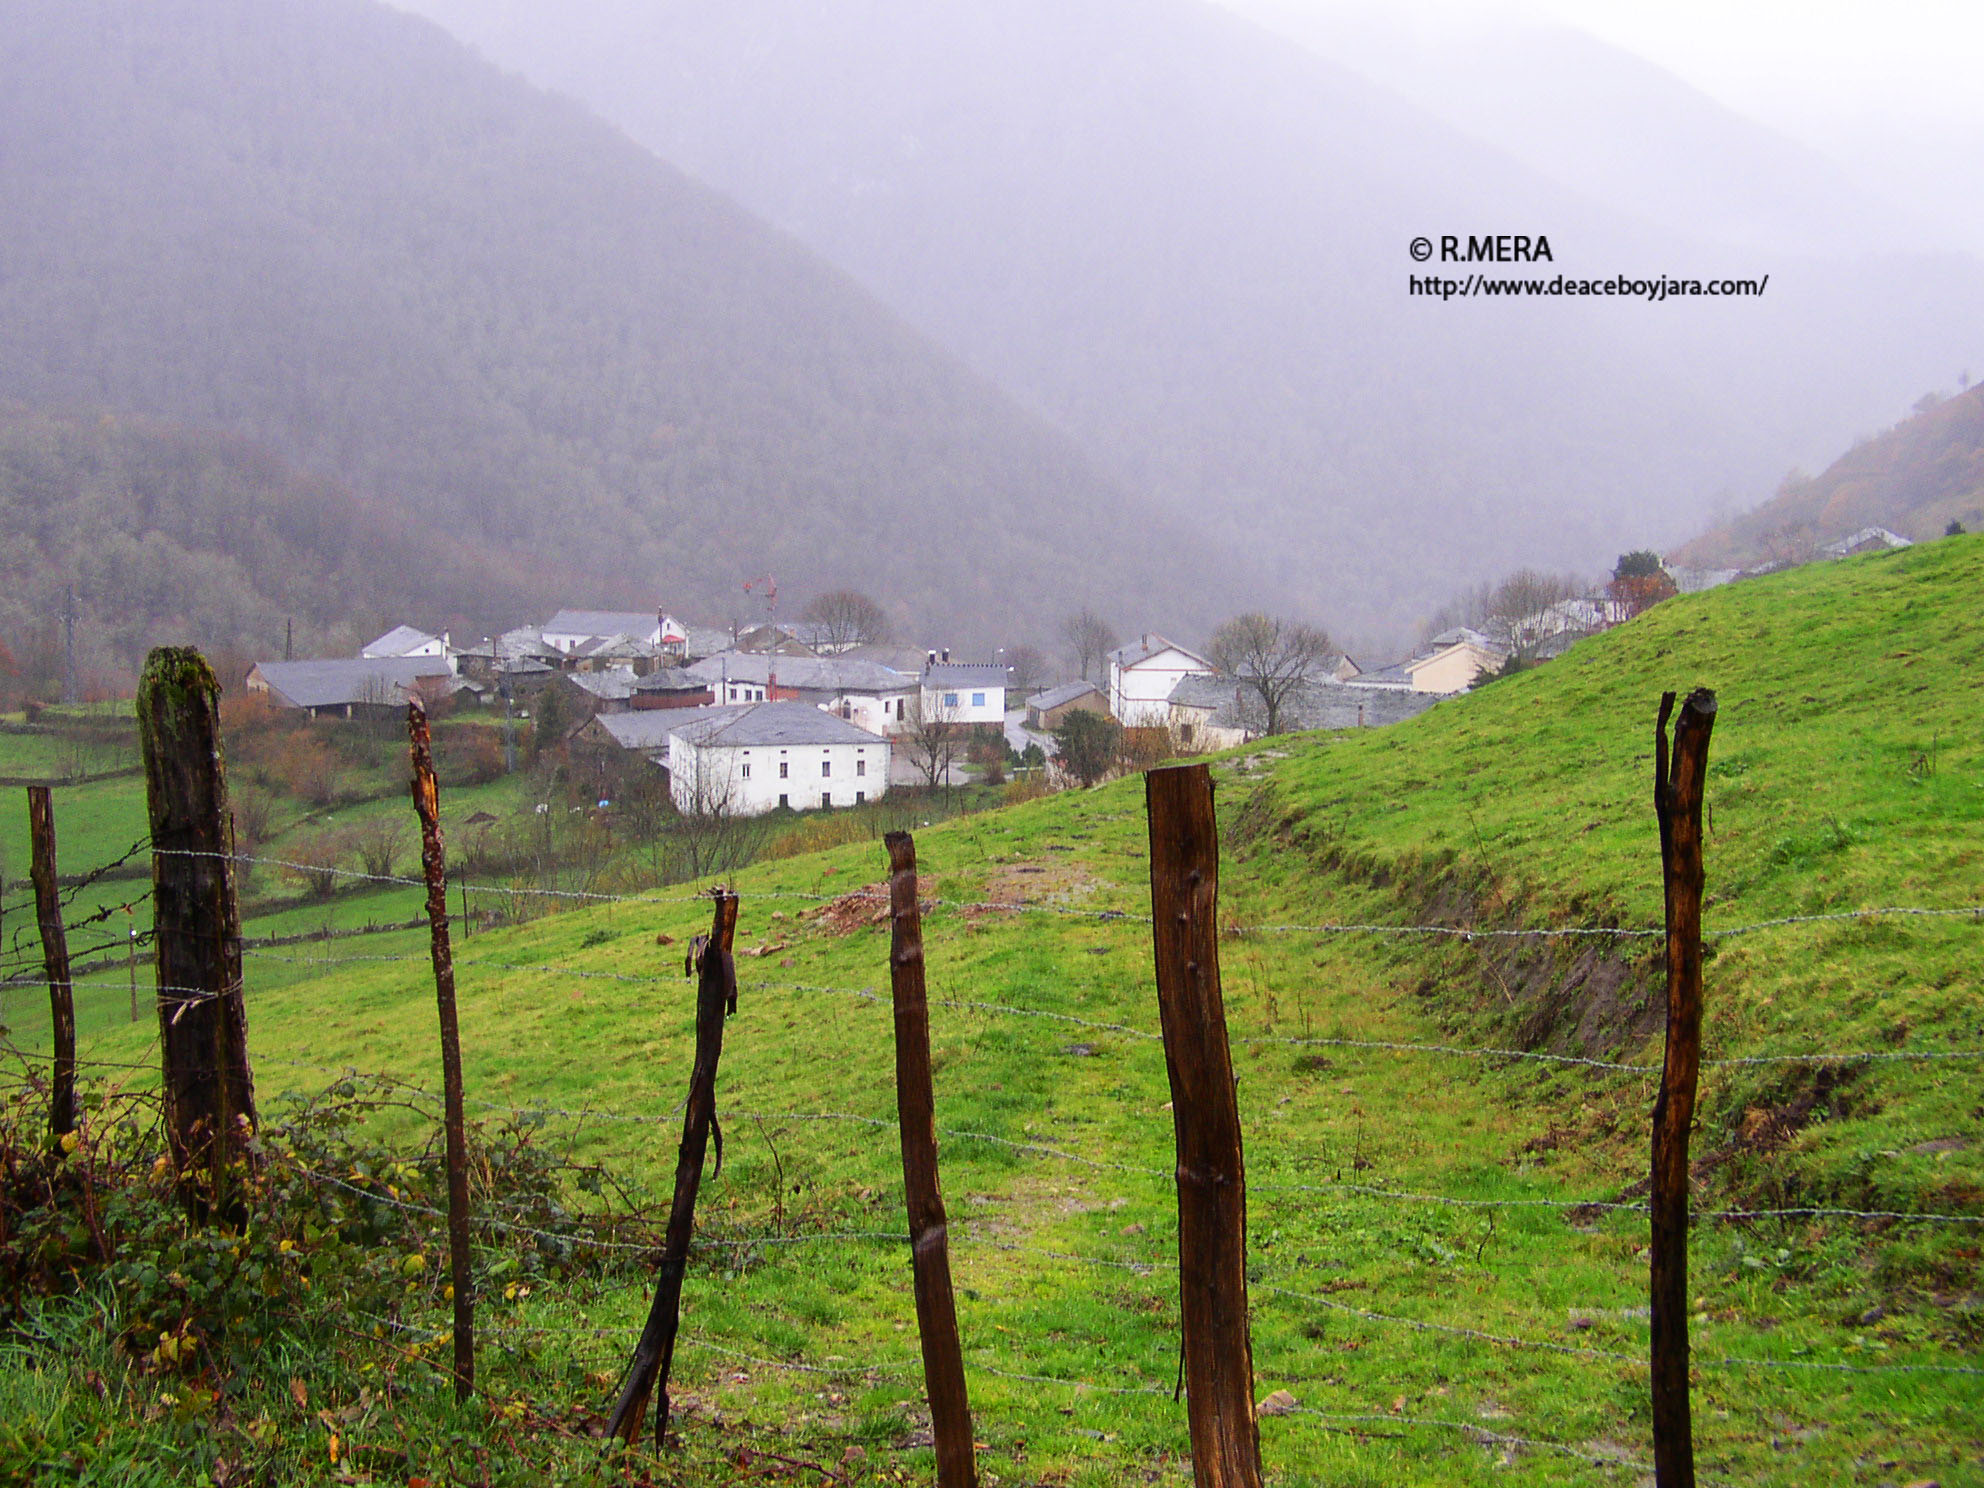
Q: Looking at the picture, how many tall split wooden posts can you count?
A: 7